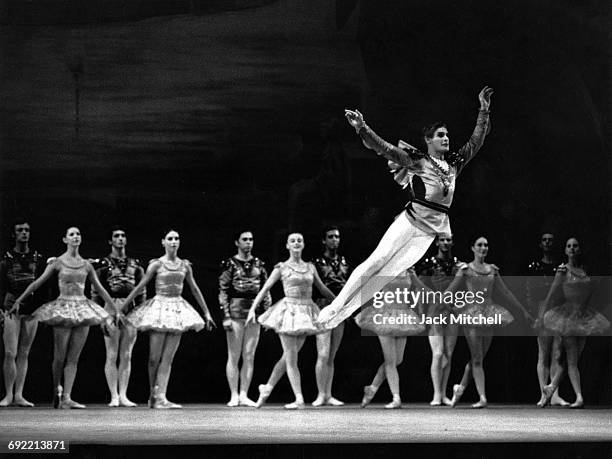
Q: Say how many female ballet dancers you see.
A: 6